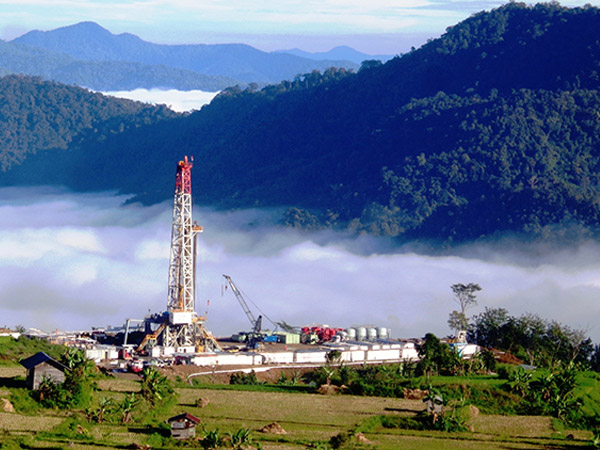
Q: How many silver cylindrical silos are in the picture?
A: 4